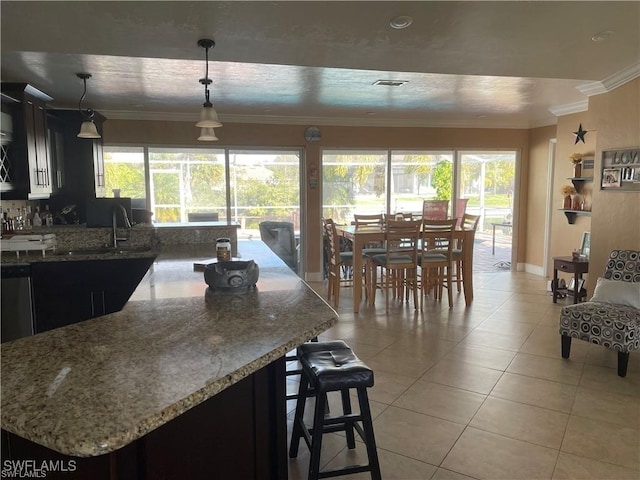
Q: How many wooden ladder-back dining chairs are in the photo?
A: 6